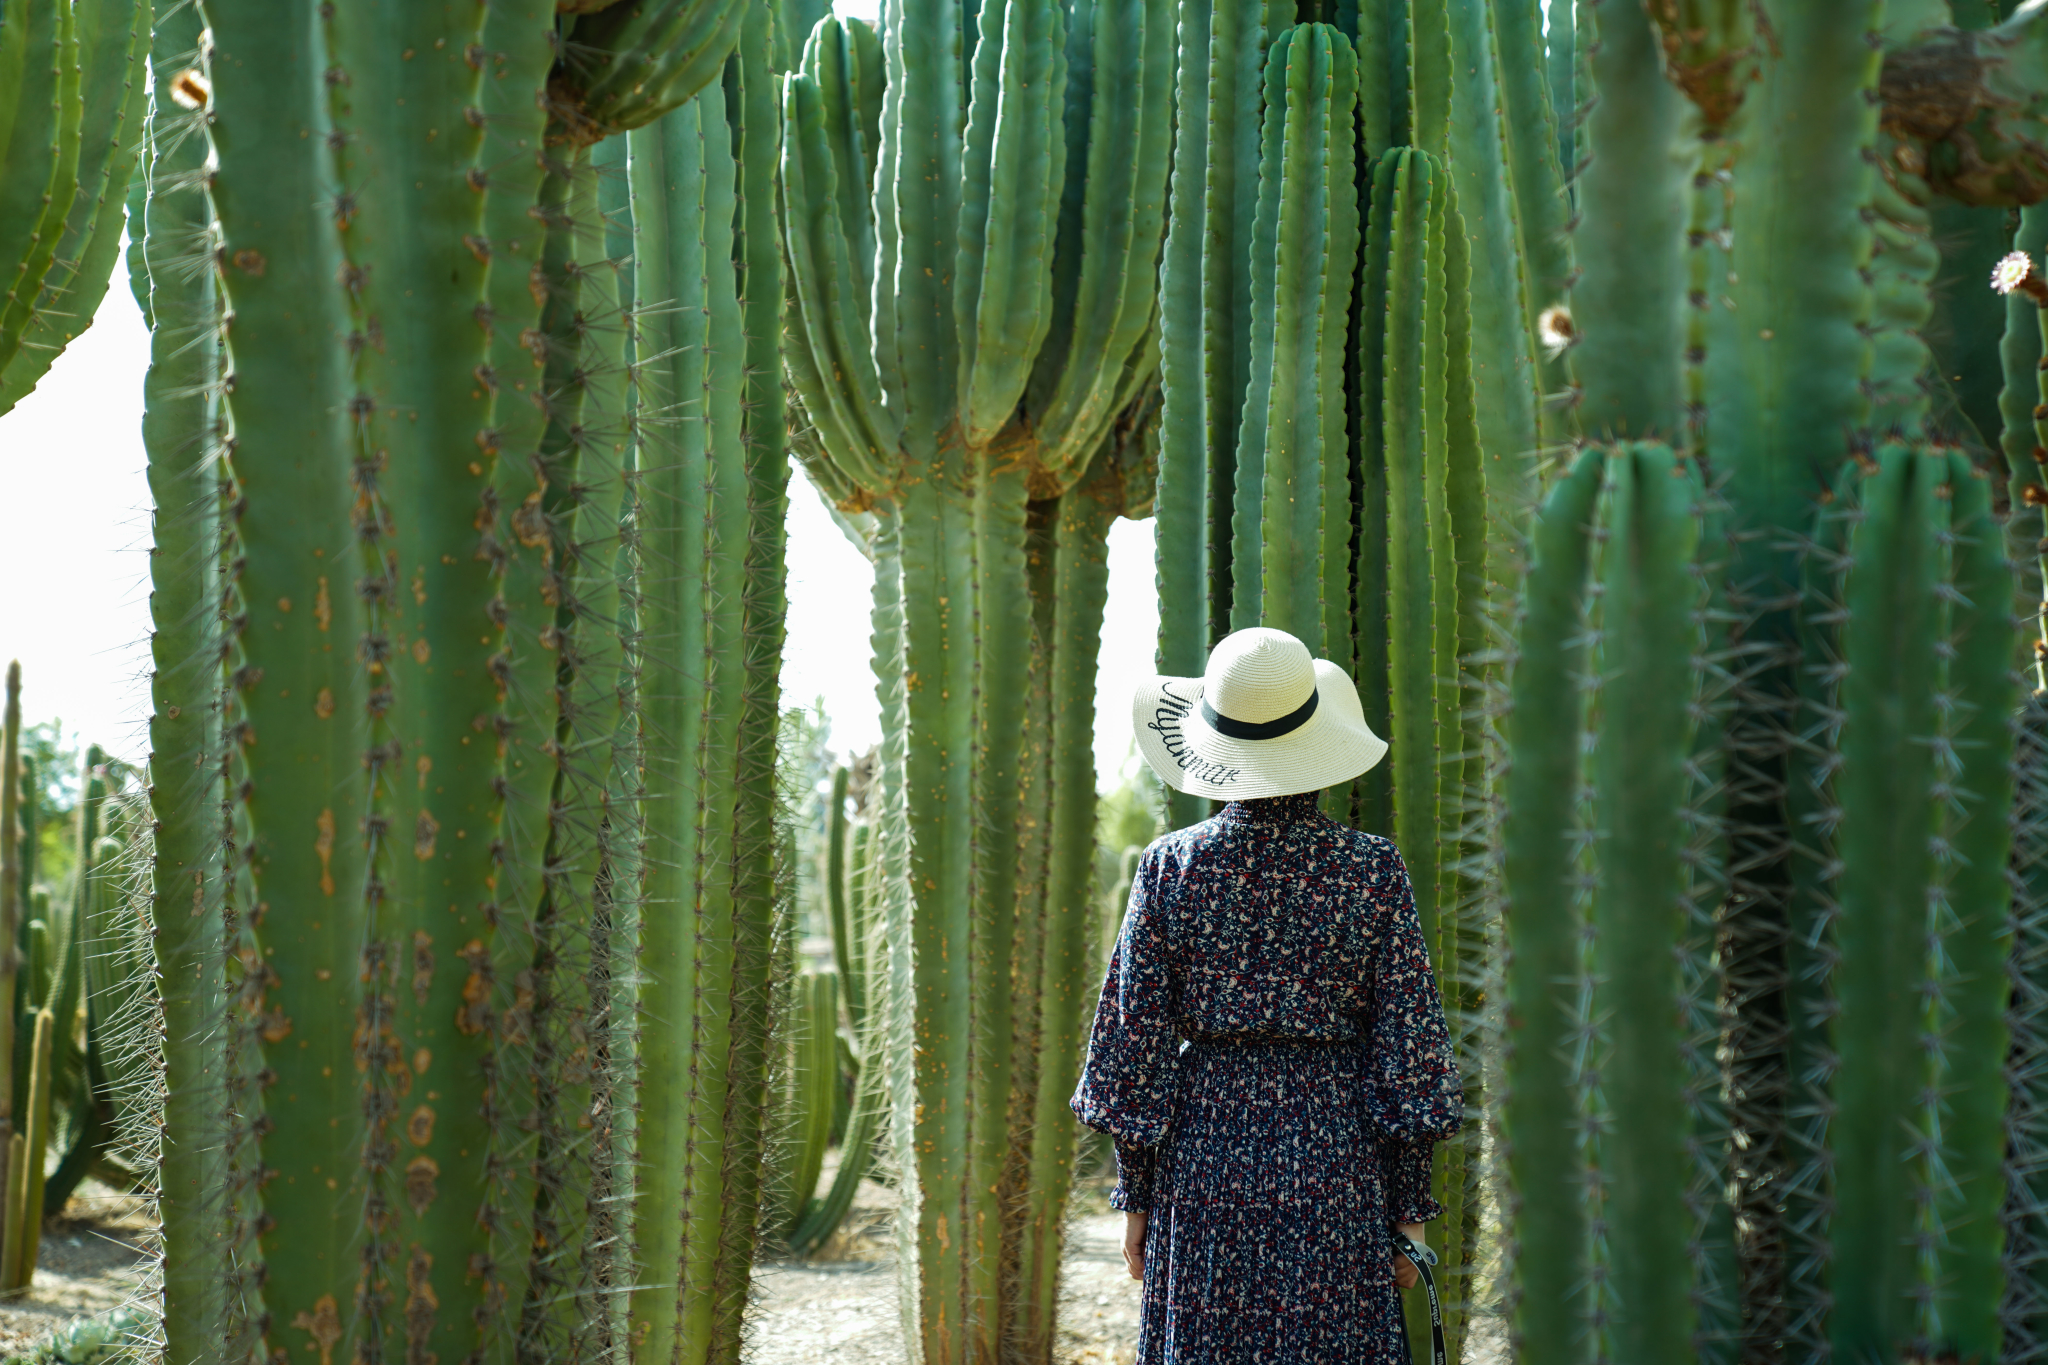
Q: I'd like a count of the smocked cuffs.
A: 2